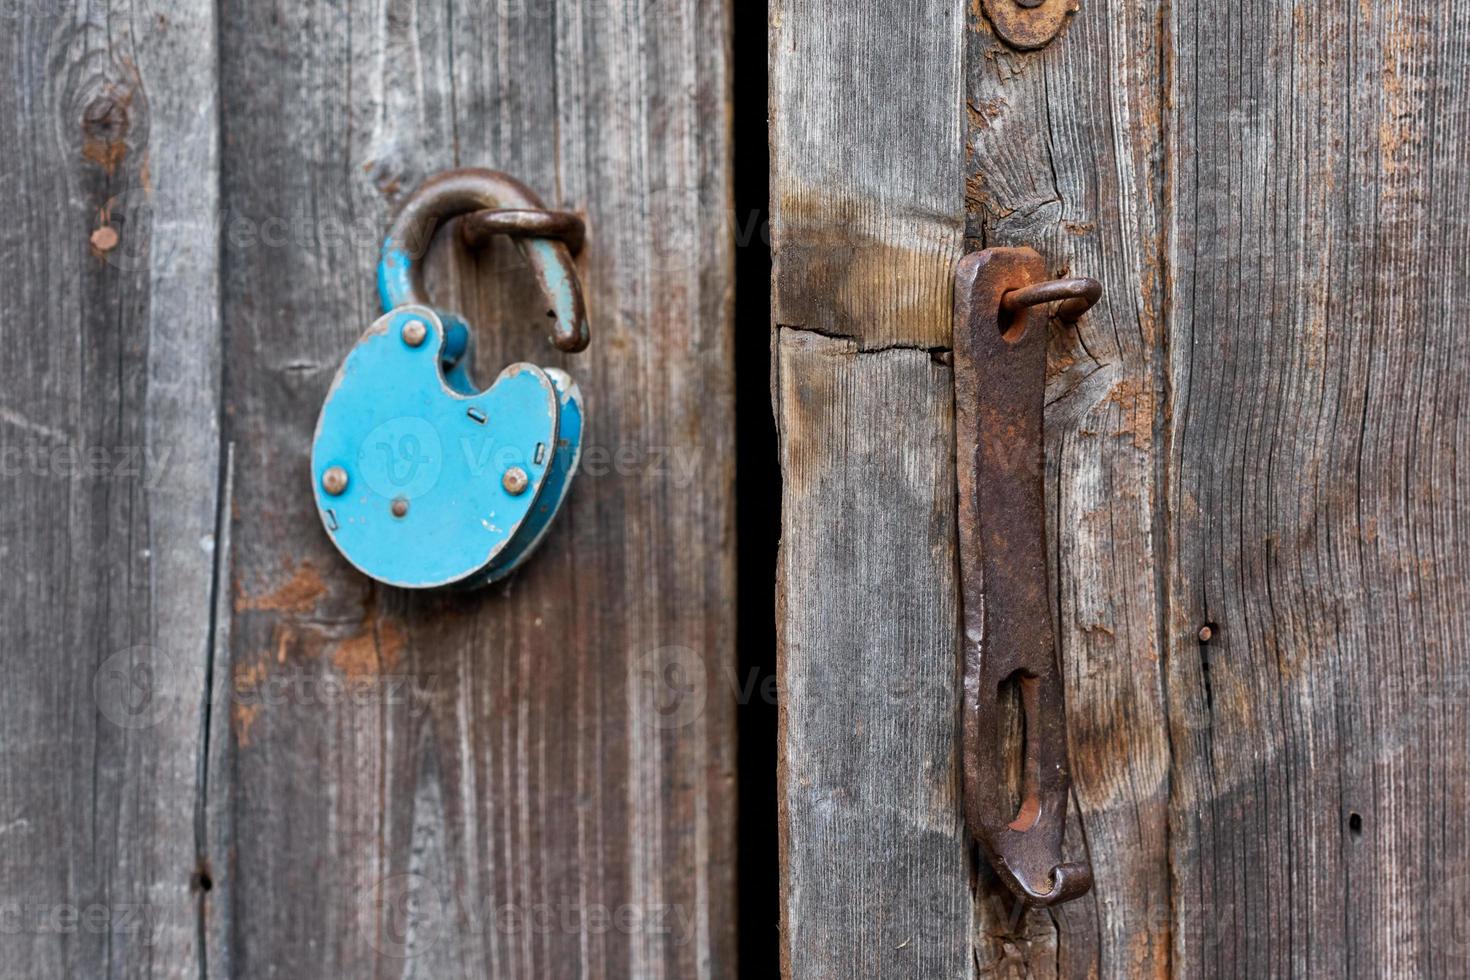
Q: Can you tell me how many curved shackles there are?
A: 1